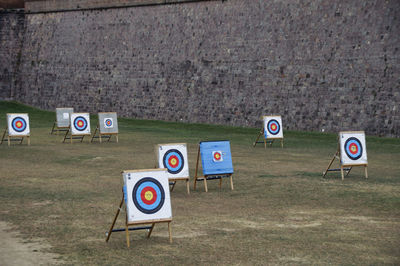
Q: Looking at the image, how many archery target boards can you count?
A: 9